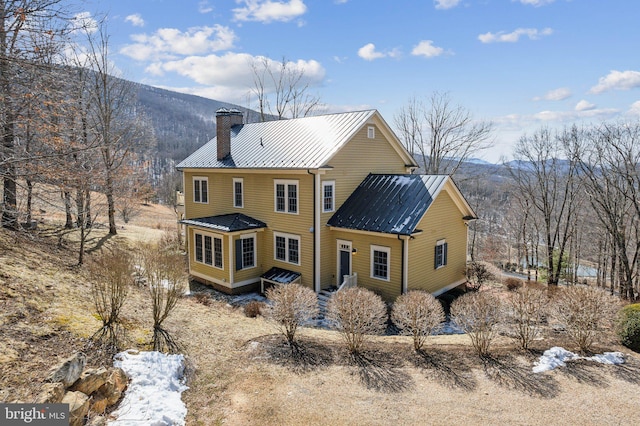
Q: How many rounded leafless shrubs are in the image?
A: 6